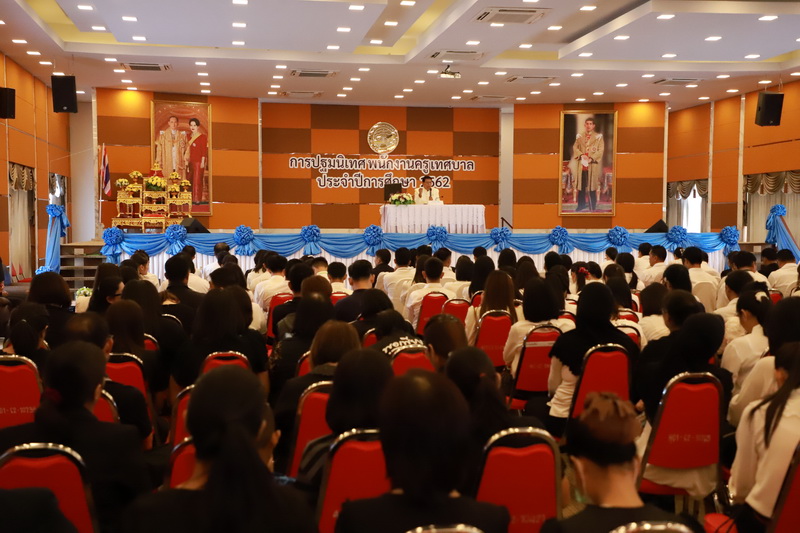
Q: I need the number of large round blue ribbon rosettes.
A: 11